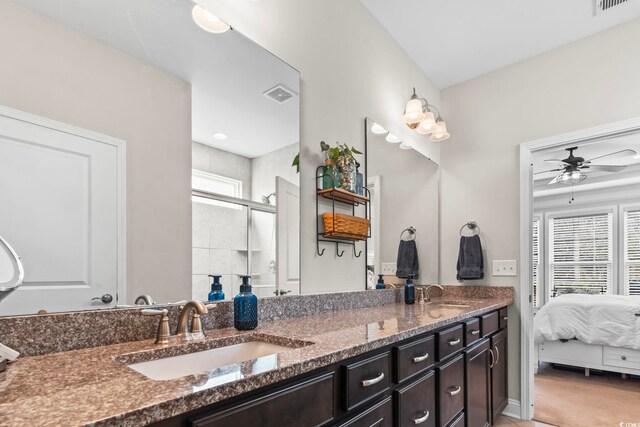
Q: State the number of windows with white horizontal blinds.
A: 3